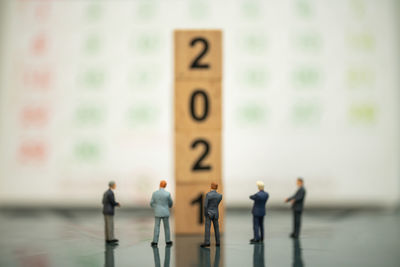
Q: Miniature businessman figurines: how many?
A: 5